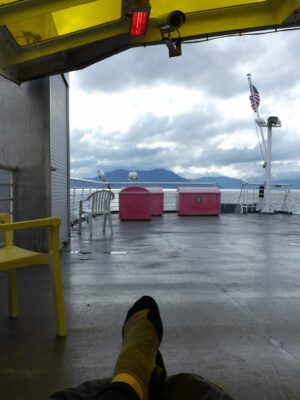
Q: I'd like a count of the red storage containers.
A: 3